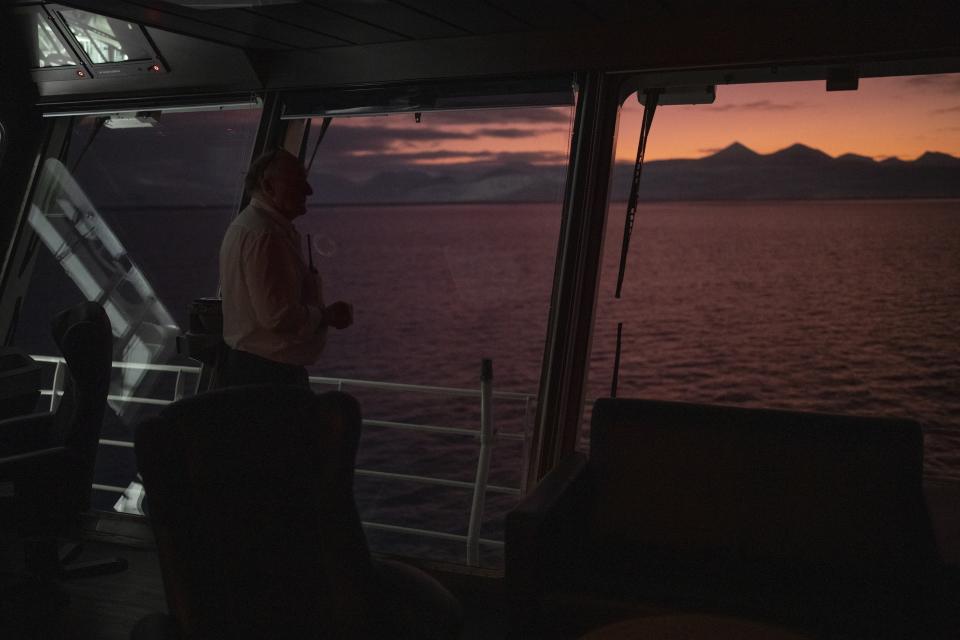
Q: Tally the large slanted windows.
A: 3